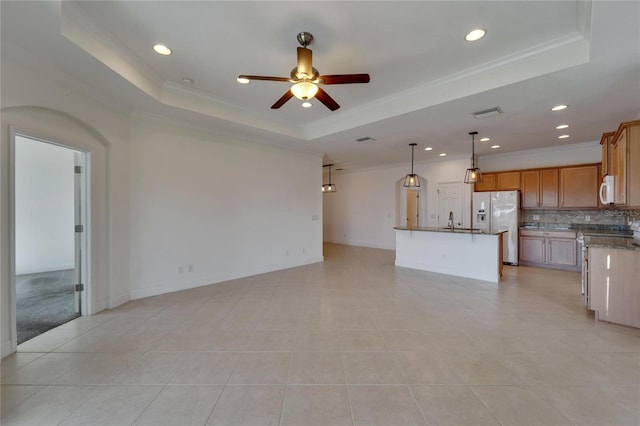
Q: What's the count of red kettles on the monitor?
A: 0